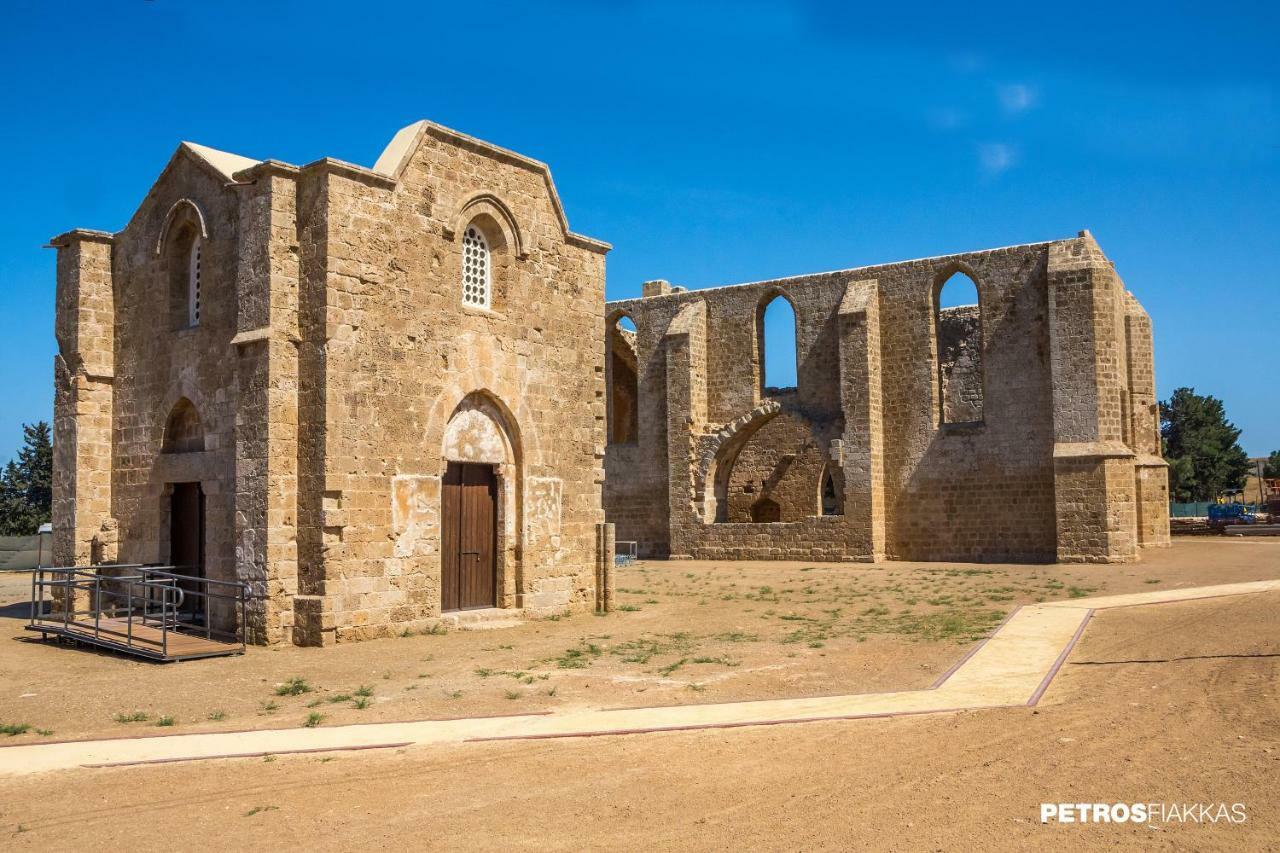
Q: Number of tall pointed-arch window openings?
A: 3